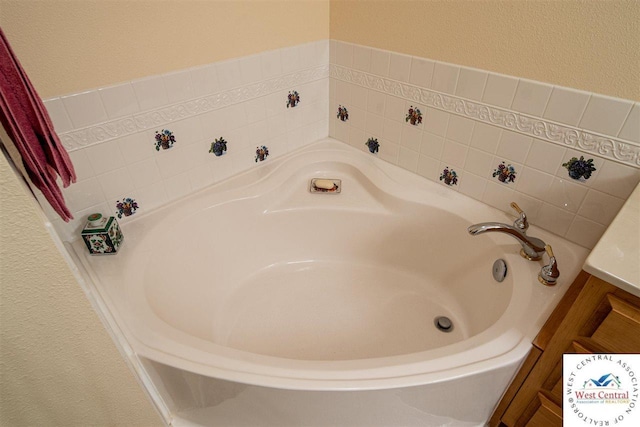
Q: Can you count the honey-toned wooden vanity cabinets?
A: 1